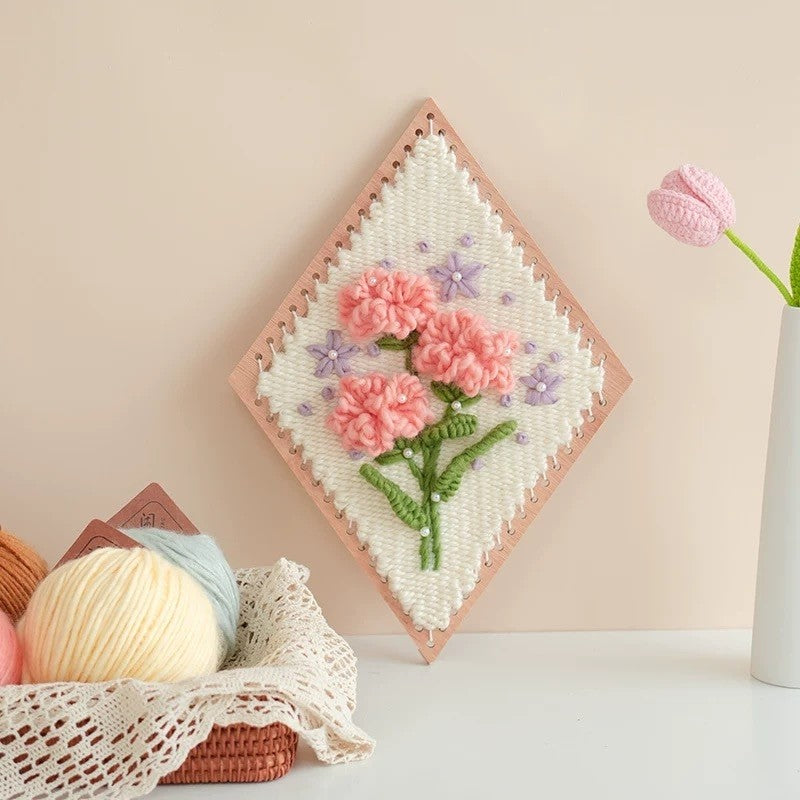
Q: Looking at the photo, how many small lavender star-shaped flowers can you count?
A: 3